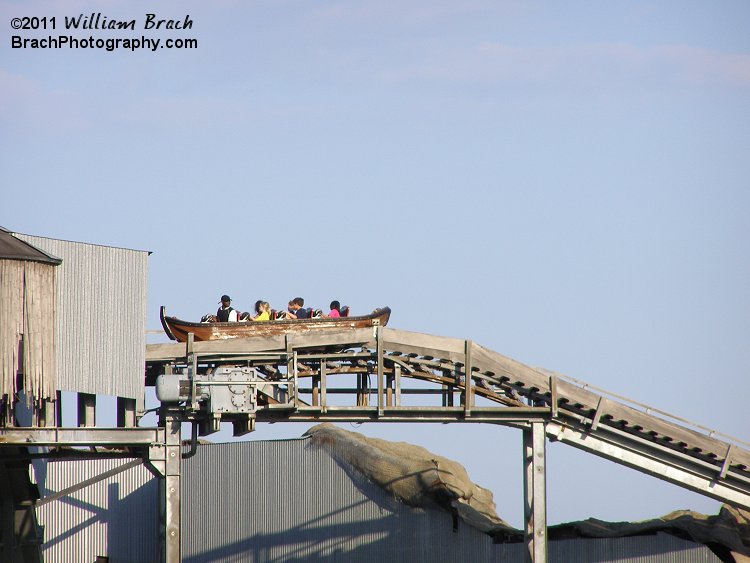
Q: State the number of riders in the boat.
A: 6